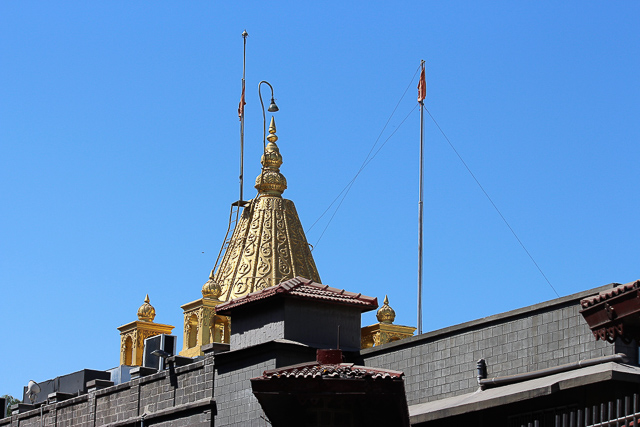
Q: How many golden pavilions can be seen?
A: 3